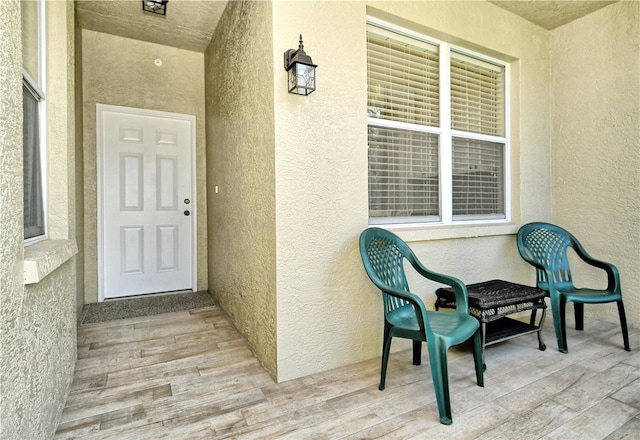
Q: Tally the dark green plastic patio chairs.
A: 2